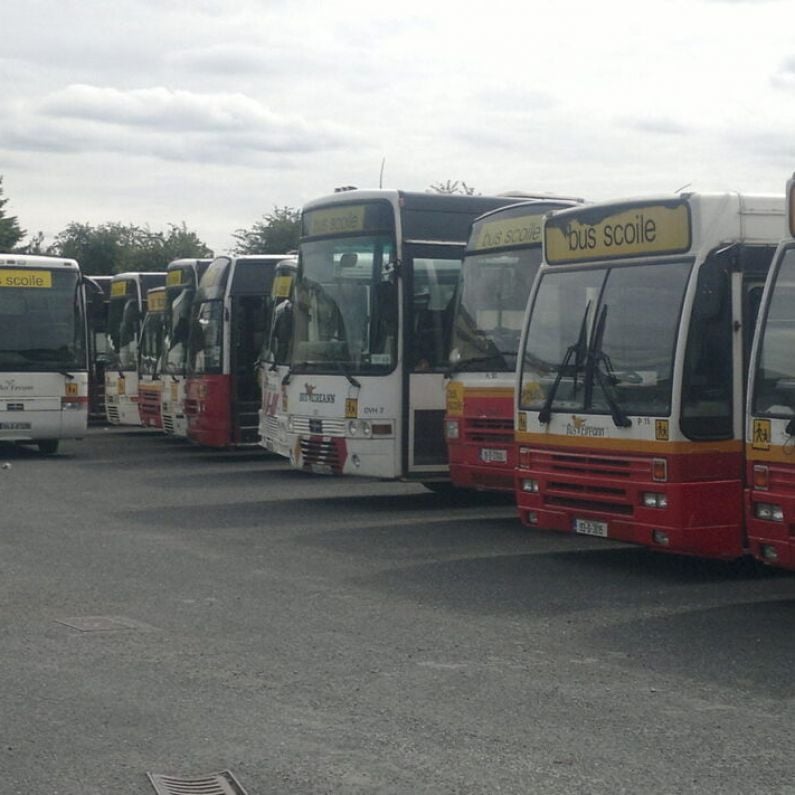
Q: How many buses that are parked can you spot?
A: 11